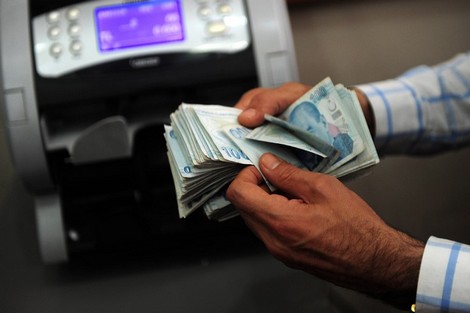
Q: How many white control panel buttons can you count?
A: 9